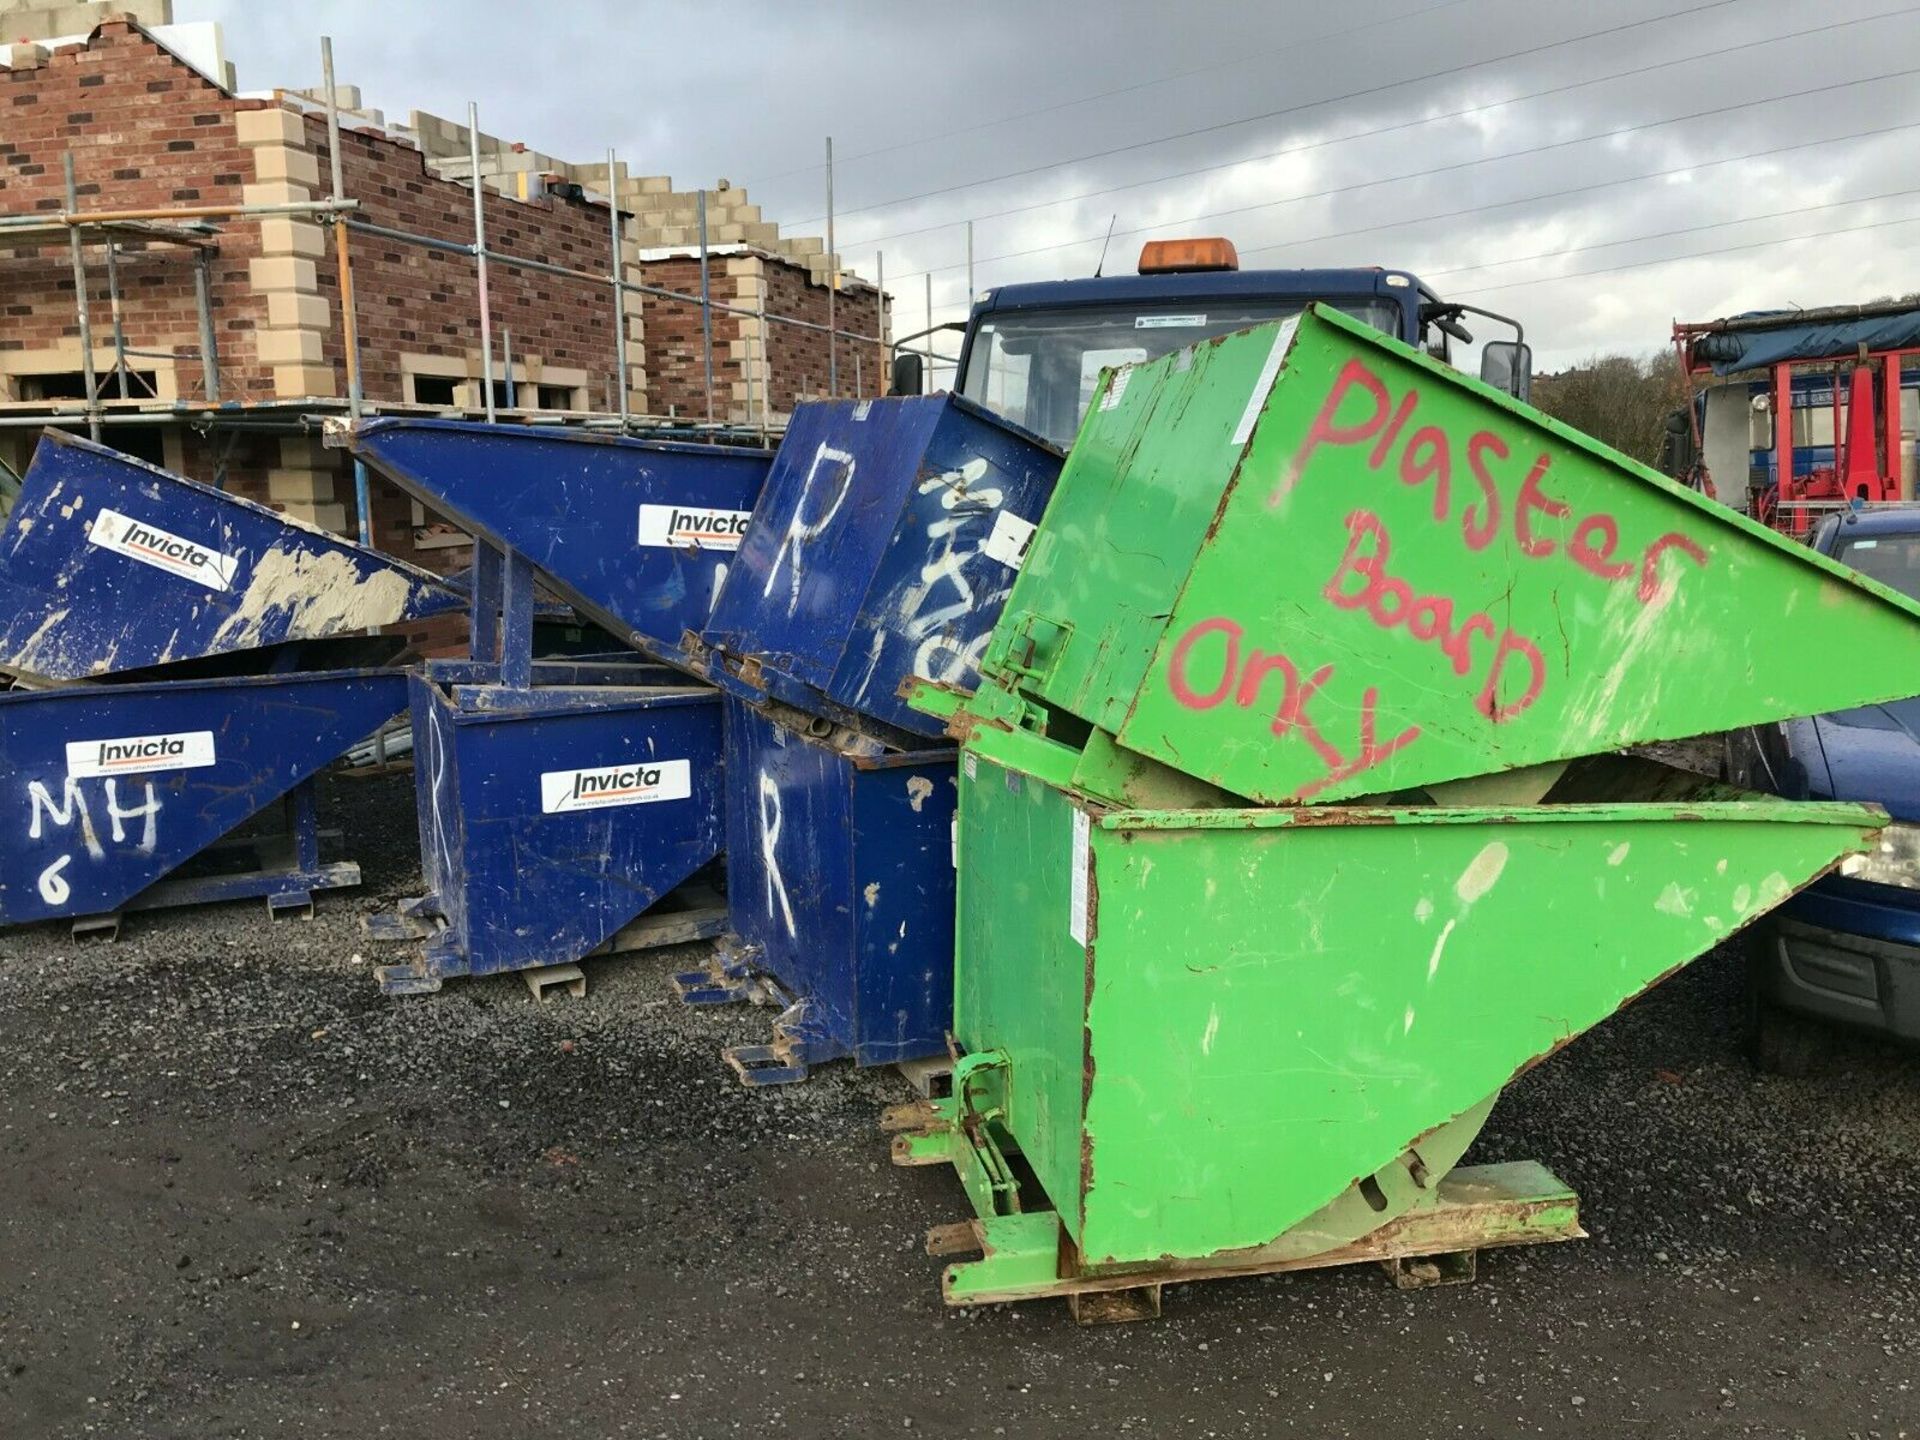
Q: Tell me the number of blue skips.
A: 6